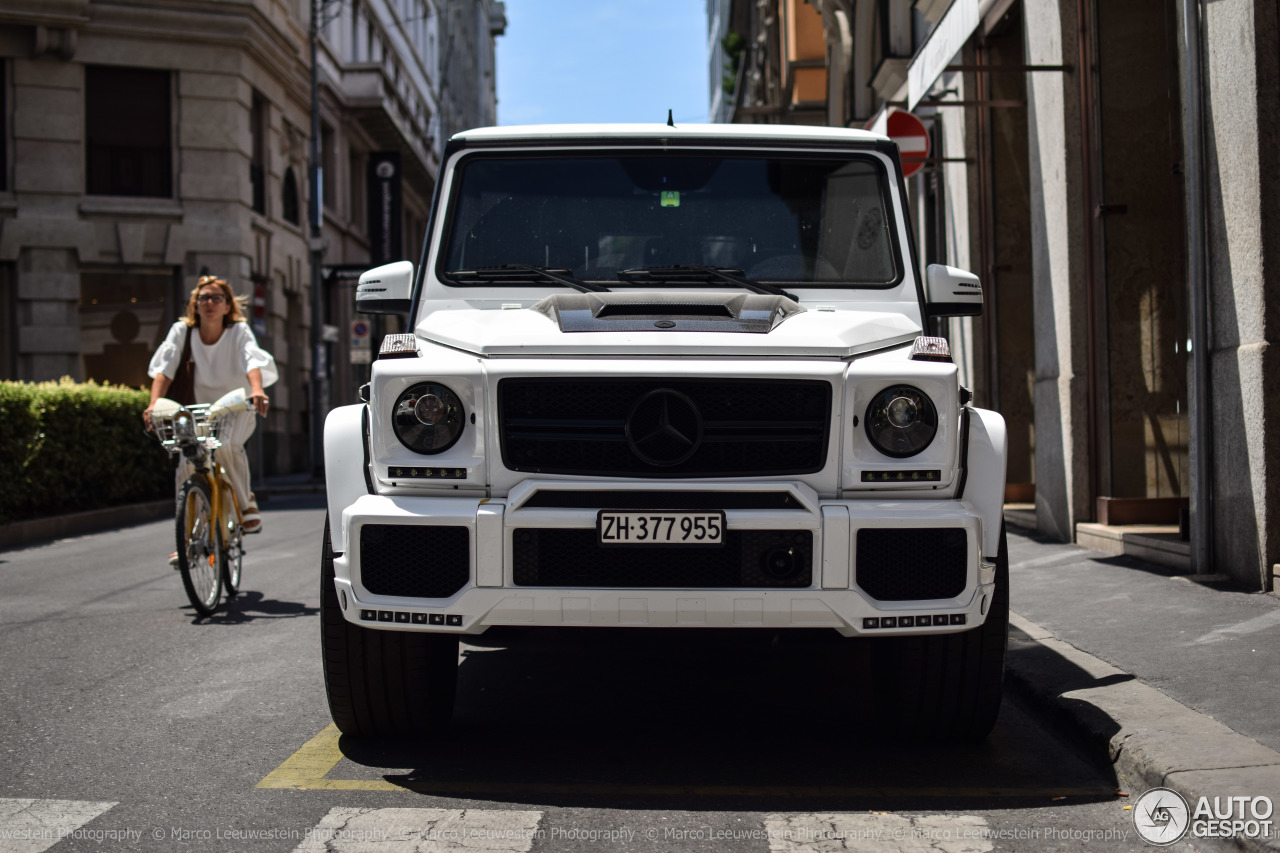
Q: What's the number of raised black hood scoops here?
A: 1